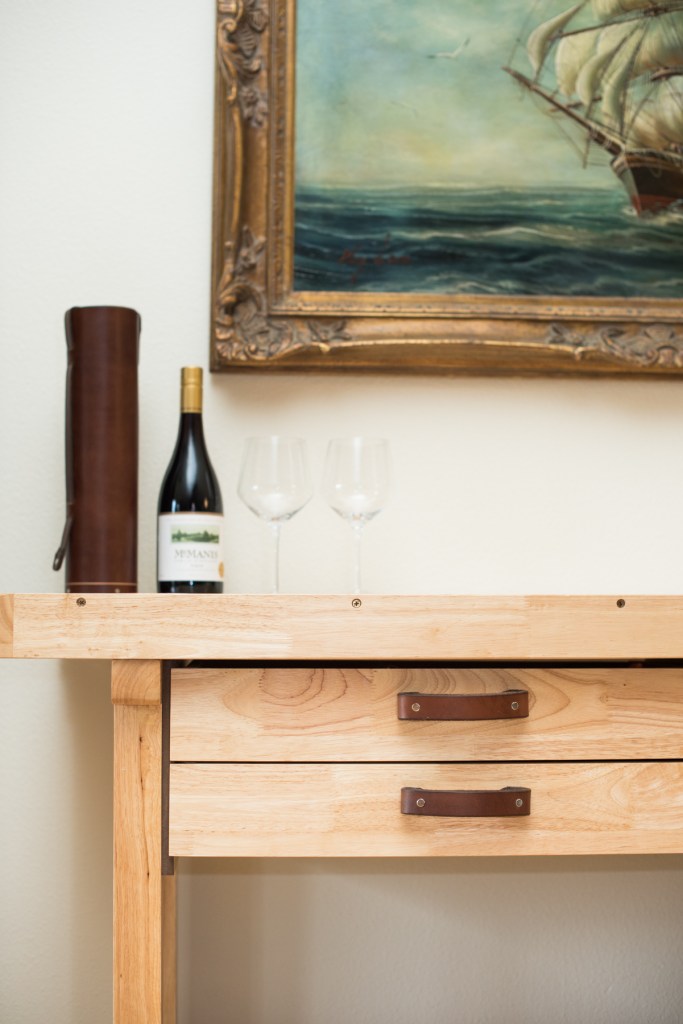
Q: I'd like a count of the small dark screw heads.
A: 3